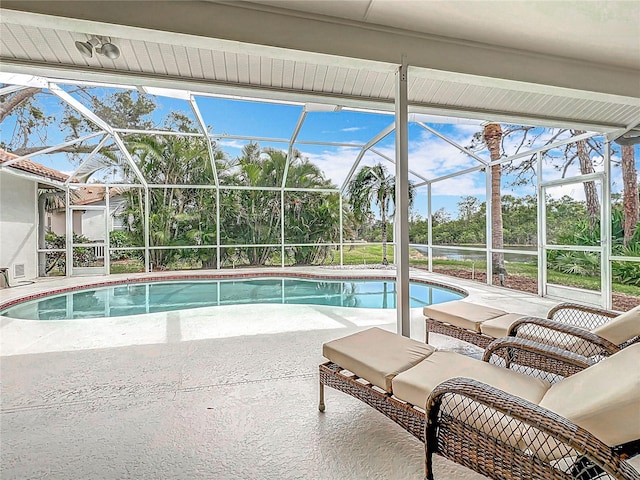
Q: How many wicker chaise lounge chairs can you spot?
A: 2